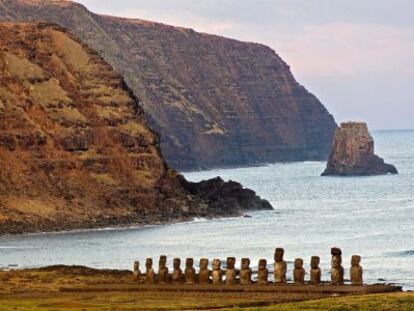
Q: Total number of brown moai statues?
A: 15